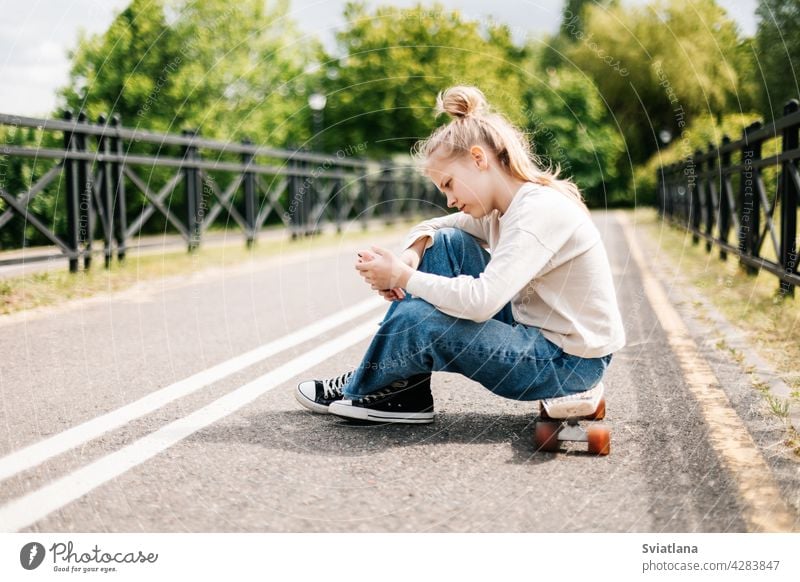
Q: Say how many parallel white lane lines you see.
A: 2